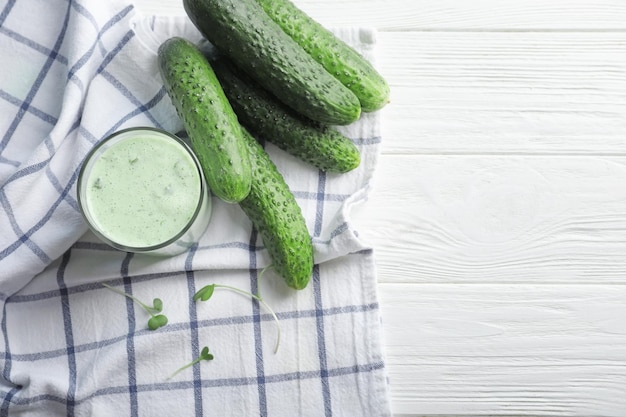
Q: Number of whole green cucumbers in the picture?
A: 5